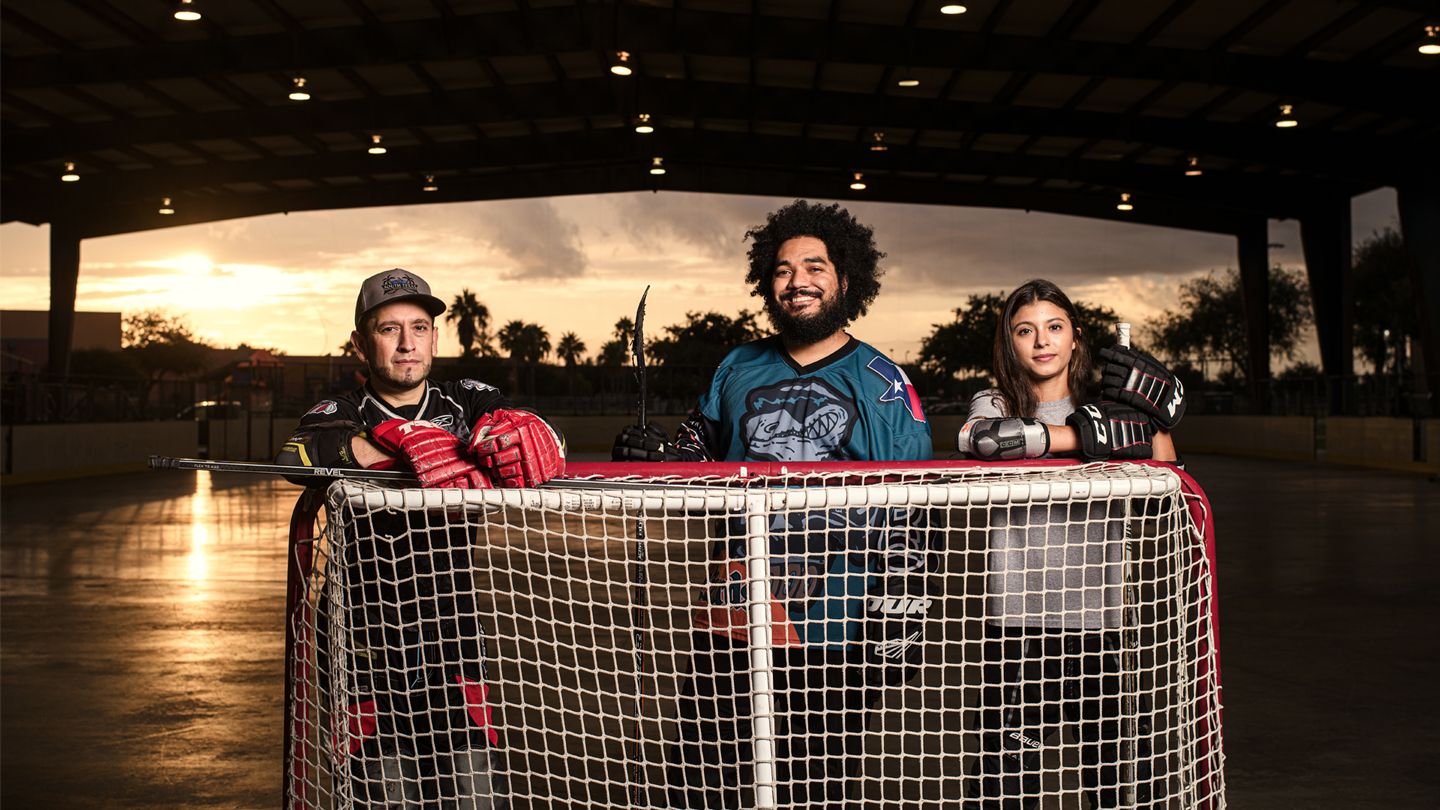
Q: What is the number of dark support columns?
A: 4